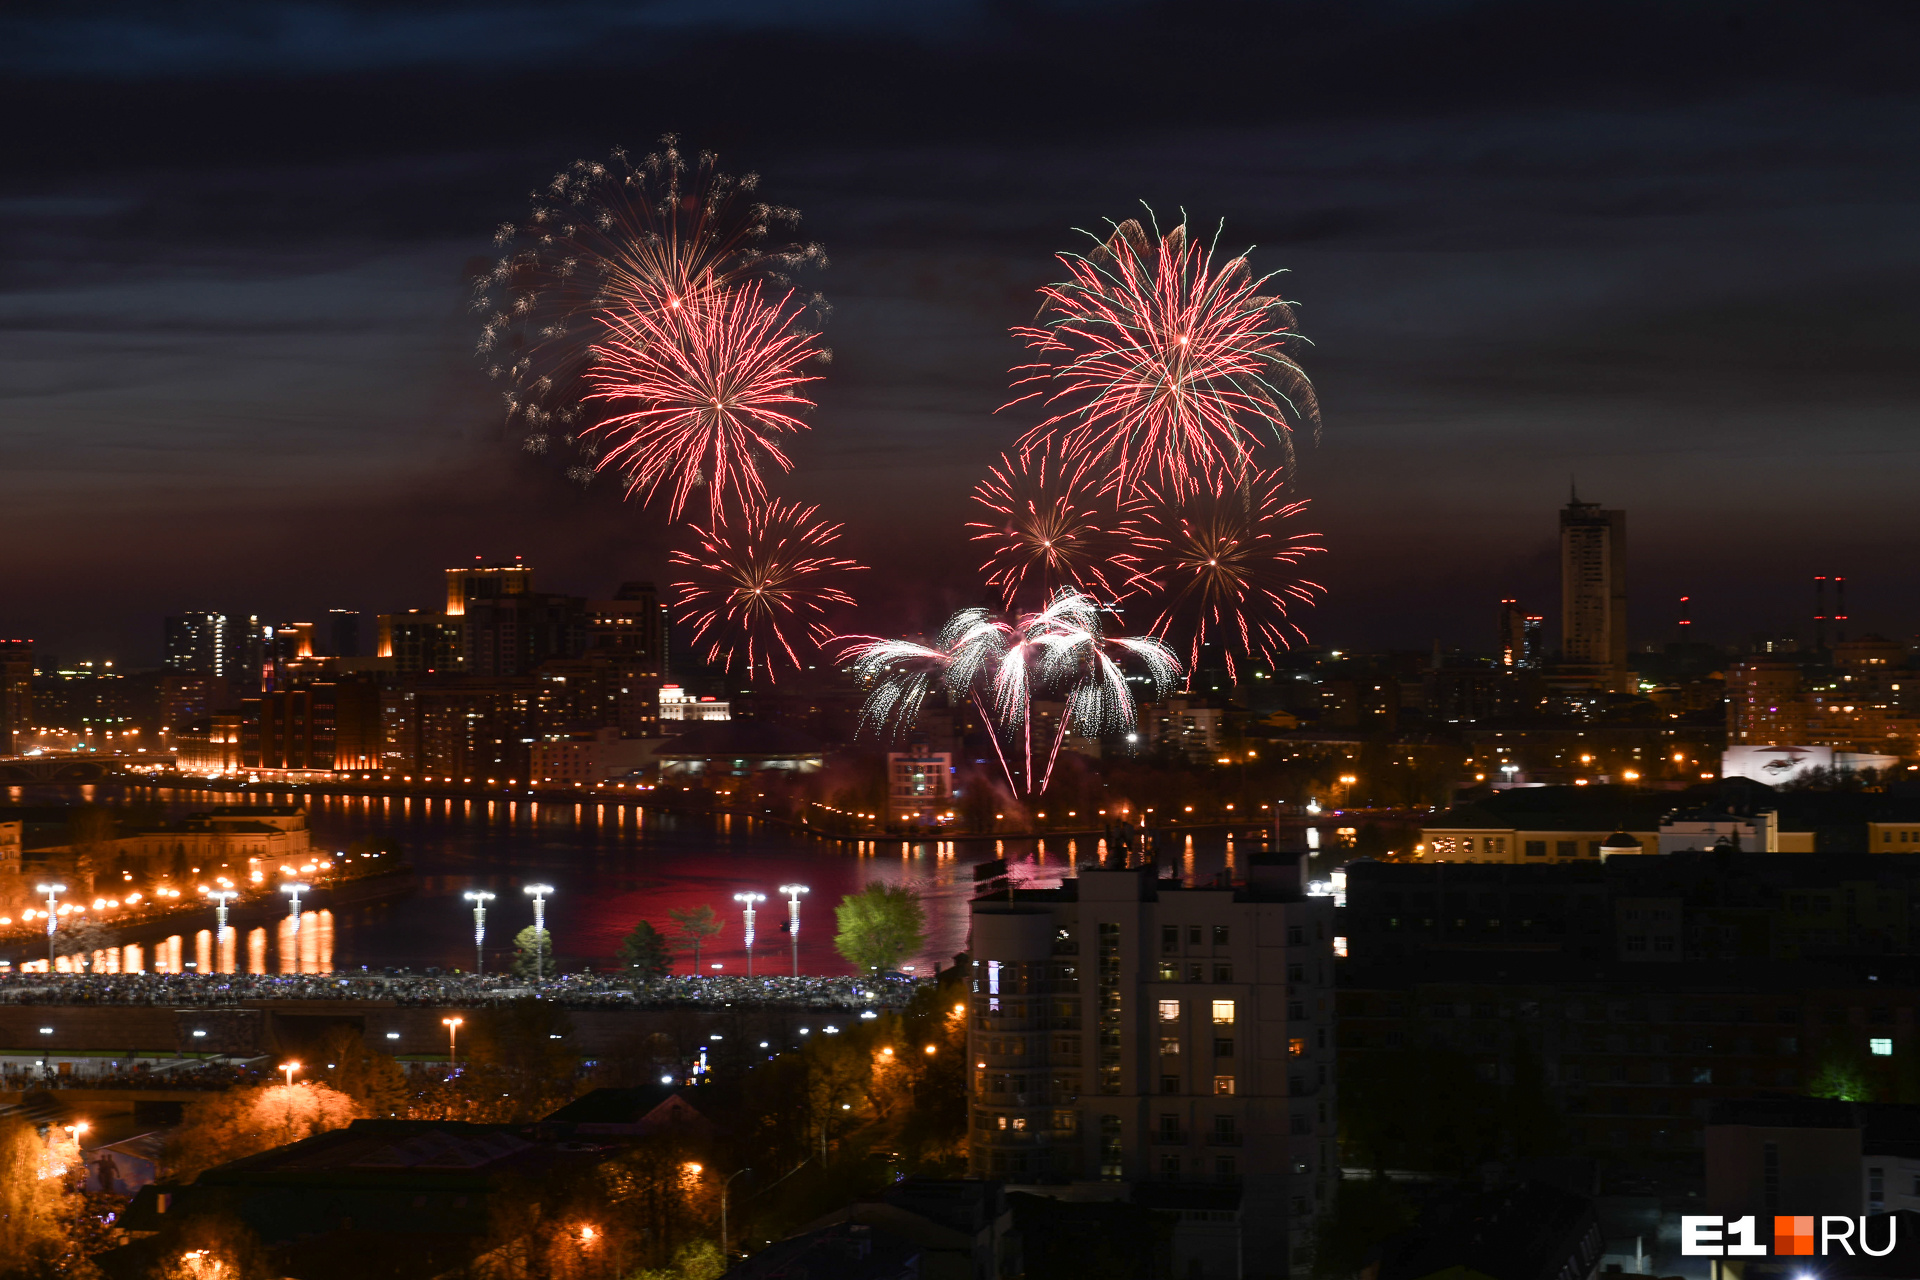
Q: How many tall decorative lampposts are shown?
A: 7